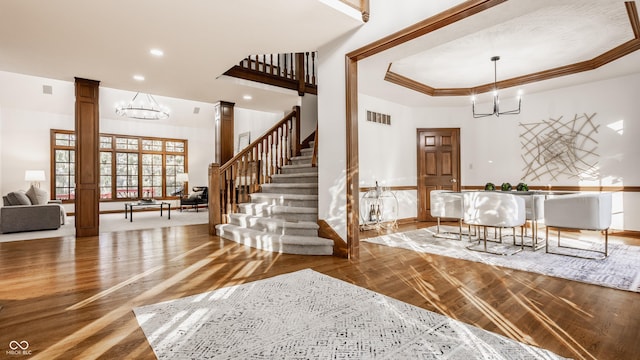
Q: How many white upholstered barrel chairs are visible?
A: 4